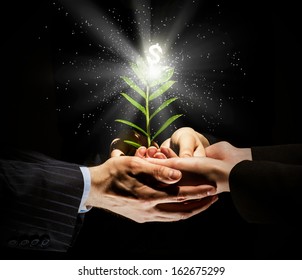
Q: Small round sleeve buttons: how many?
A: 4